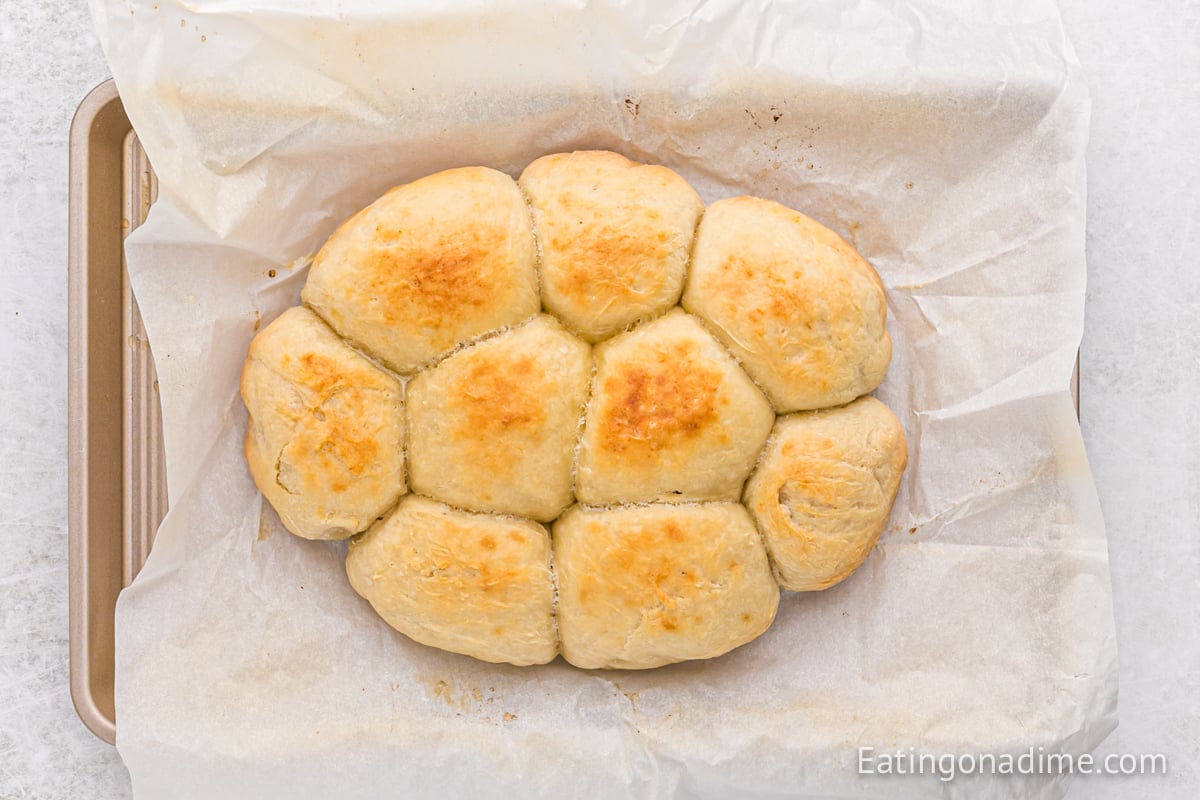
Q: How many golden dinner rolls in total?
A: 9